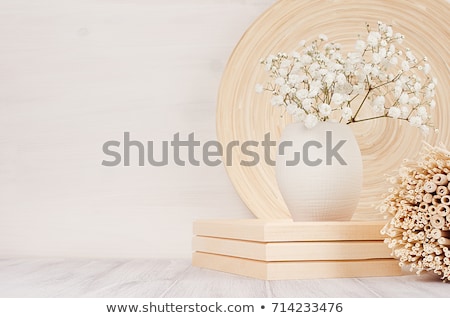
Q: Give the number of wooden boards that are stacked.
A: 3